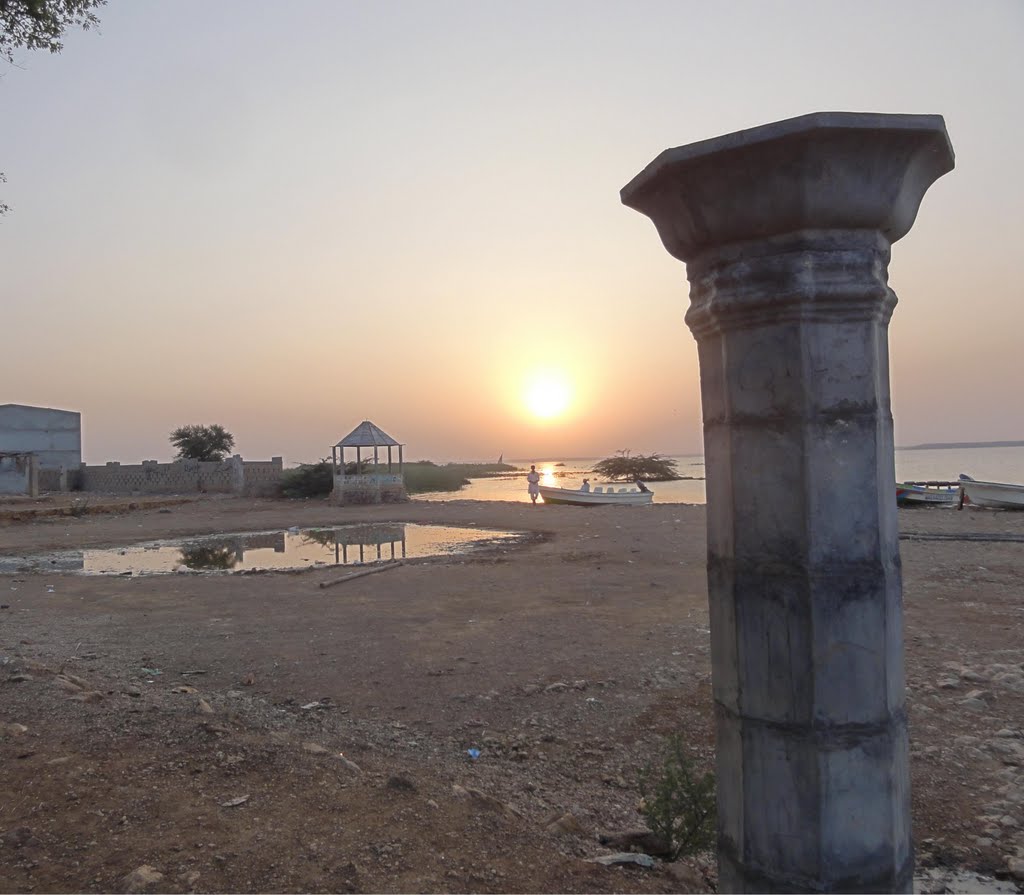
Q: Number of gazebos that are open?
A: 1